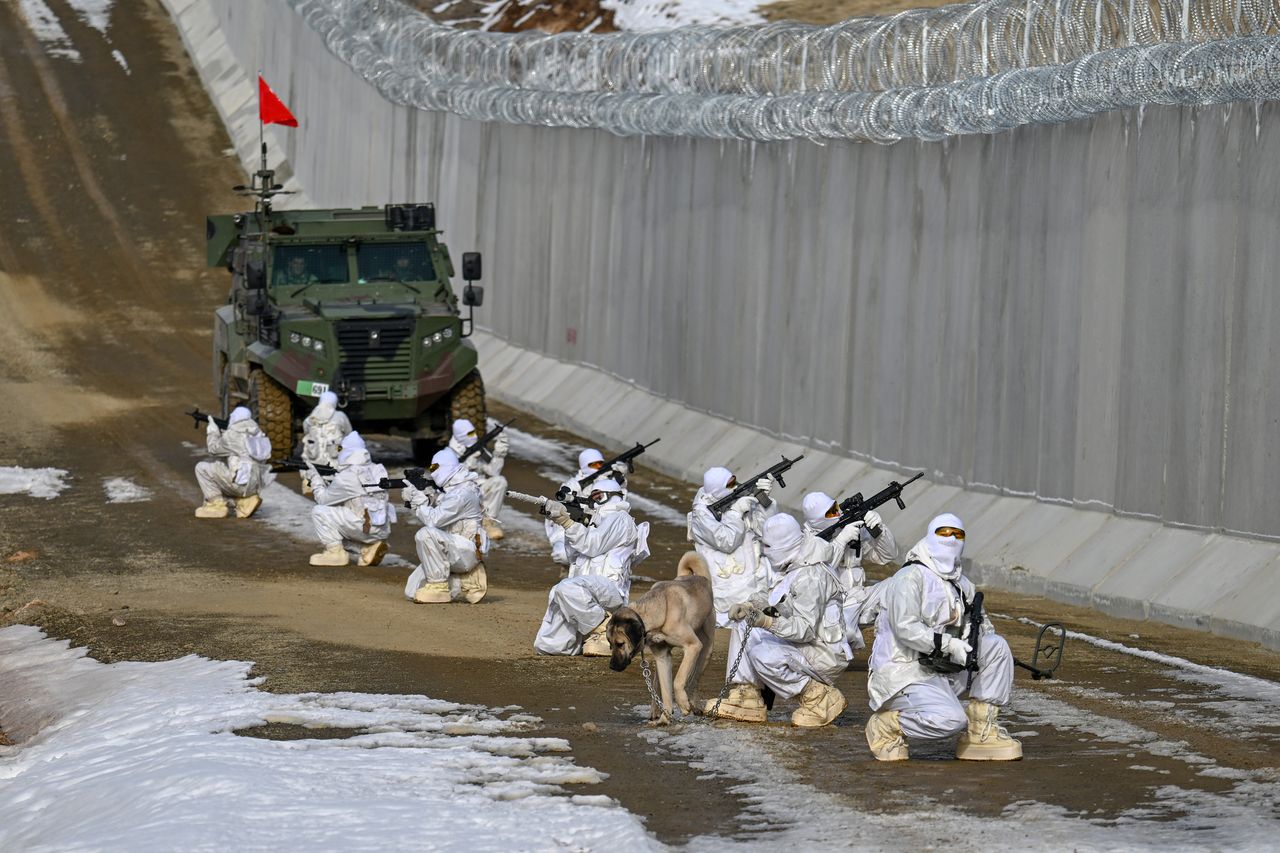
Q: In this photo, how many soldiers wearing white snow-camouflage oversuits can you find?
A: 11